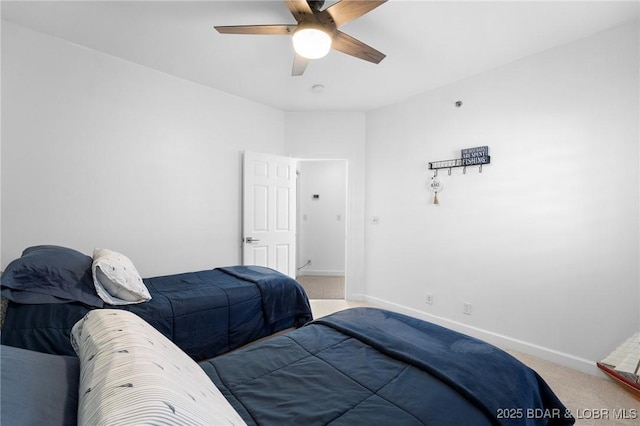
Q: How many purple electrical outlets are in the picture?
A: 0